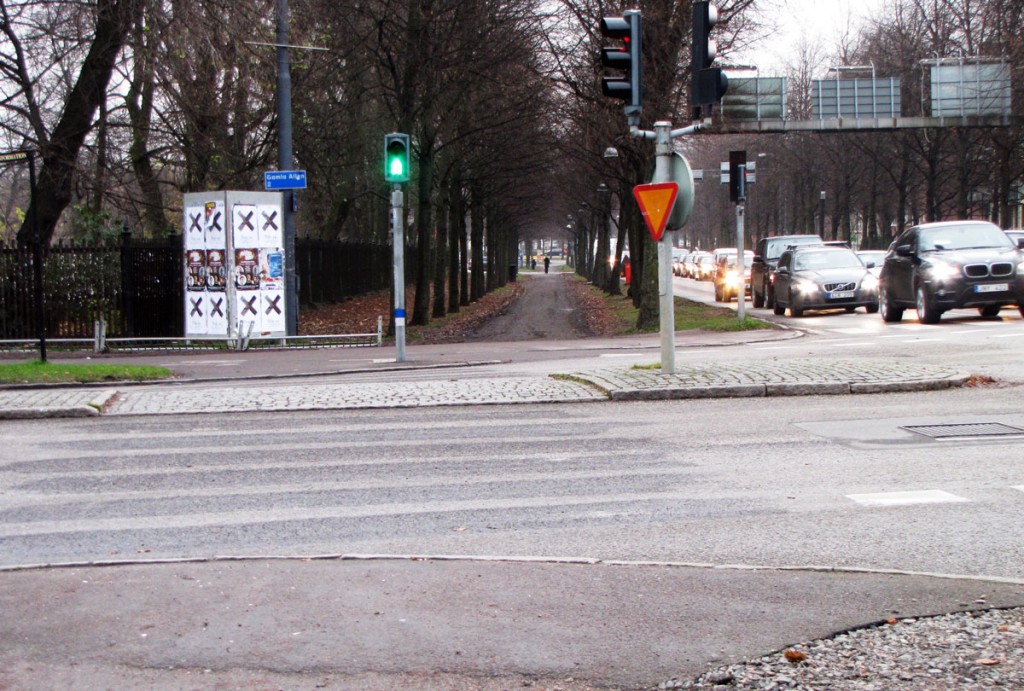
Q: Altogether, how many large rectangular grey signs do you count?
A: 3